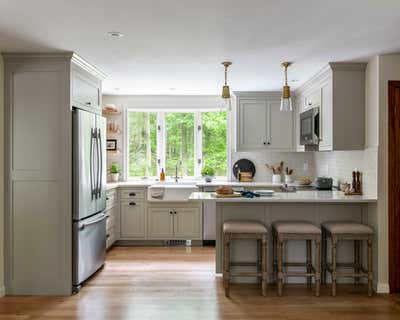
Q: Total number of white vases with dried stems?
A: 0